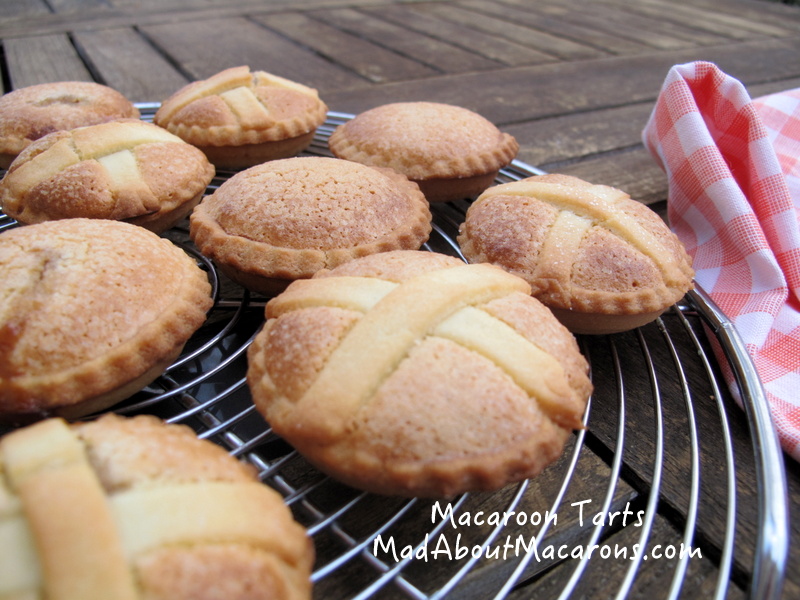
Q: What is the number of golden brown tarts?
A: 9